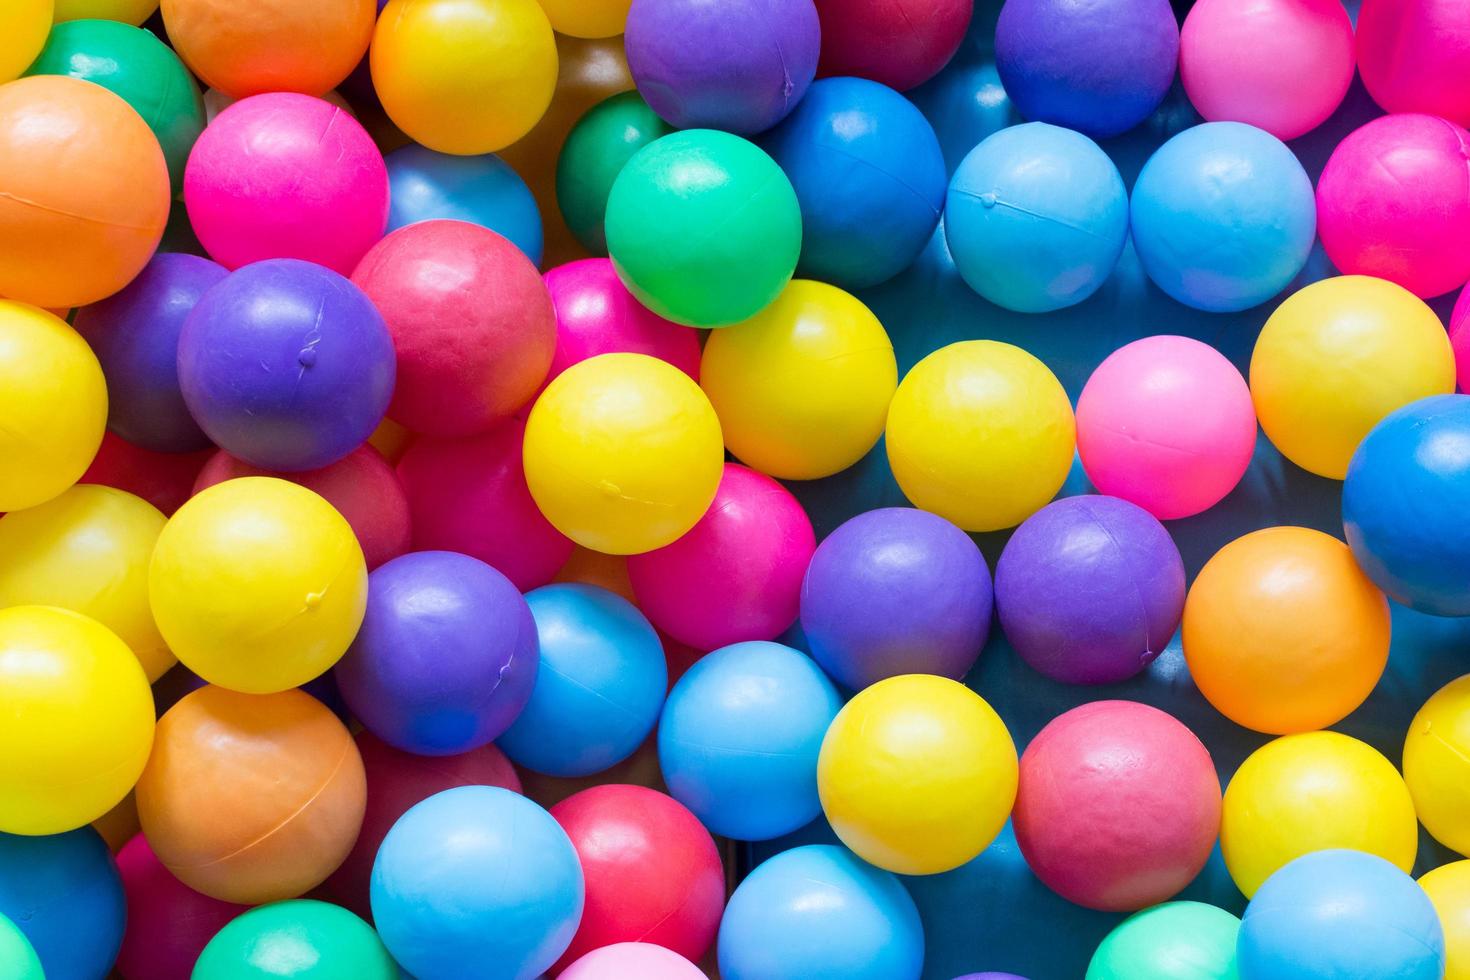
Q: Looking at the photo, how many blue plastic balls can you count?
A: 11